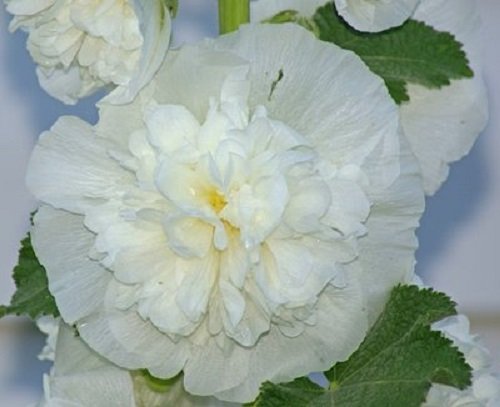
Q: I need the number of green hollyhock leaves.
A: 3